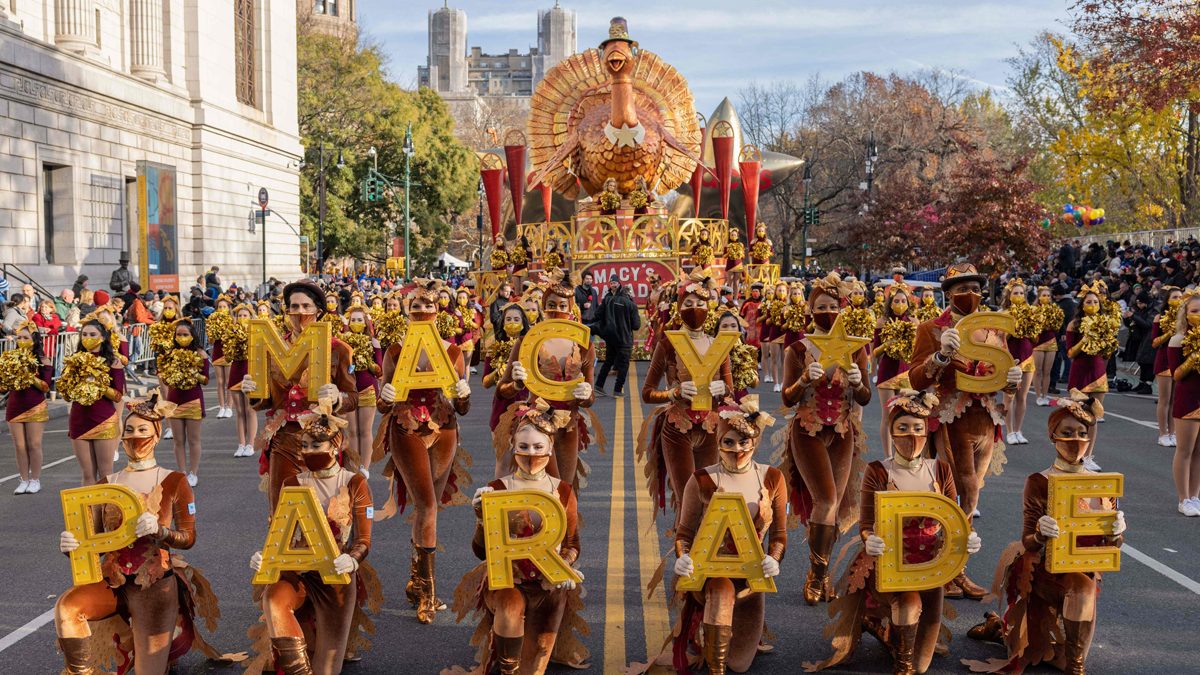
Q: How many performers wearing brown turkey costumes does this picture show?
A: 12